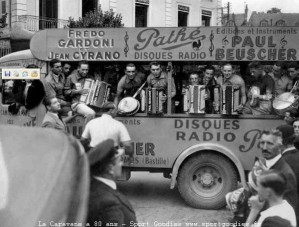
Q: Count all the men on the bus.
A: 11